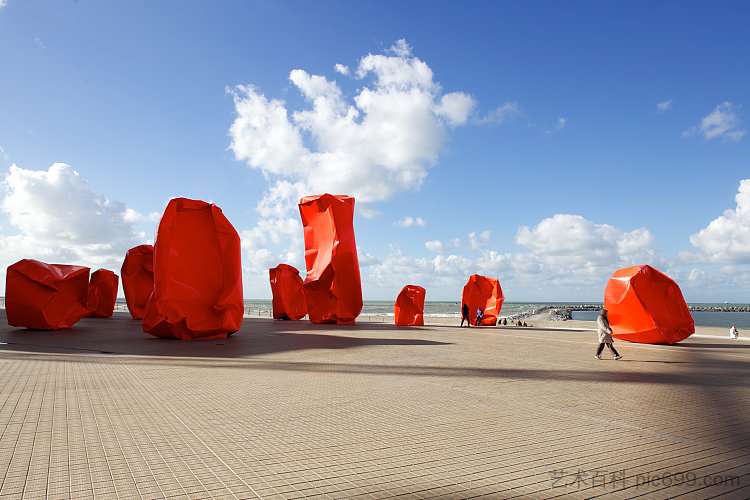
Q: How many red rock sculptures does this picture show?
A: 9